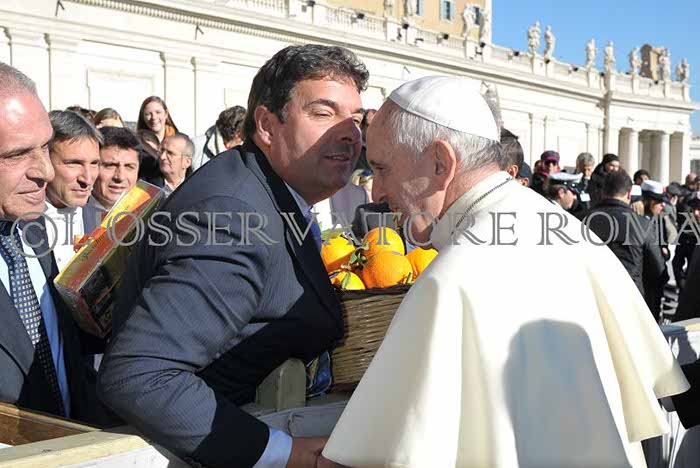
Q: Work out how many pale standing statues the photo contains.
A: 11